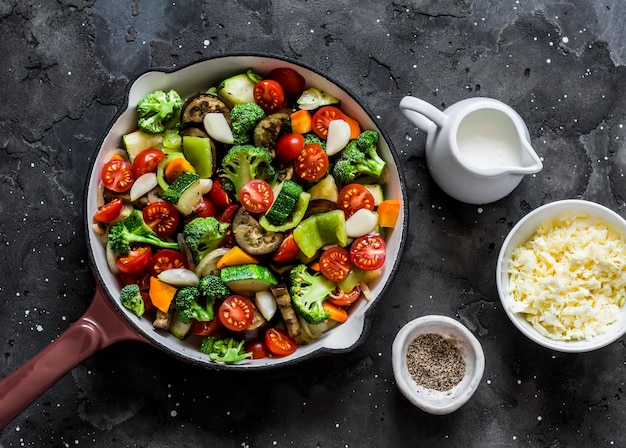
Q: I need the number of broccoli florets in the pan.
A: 11